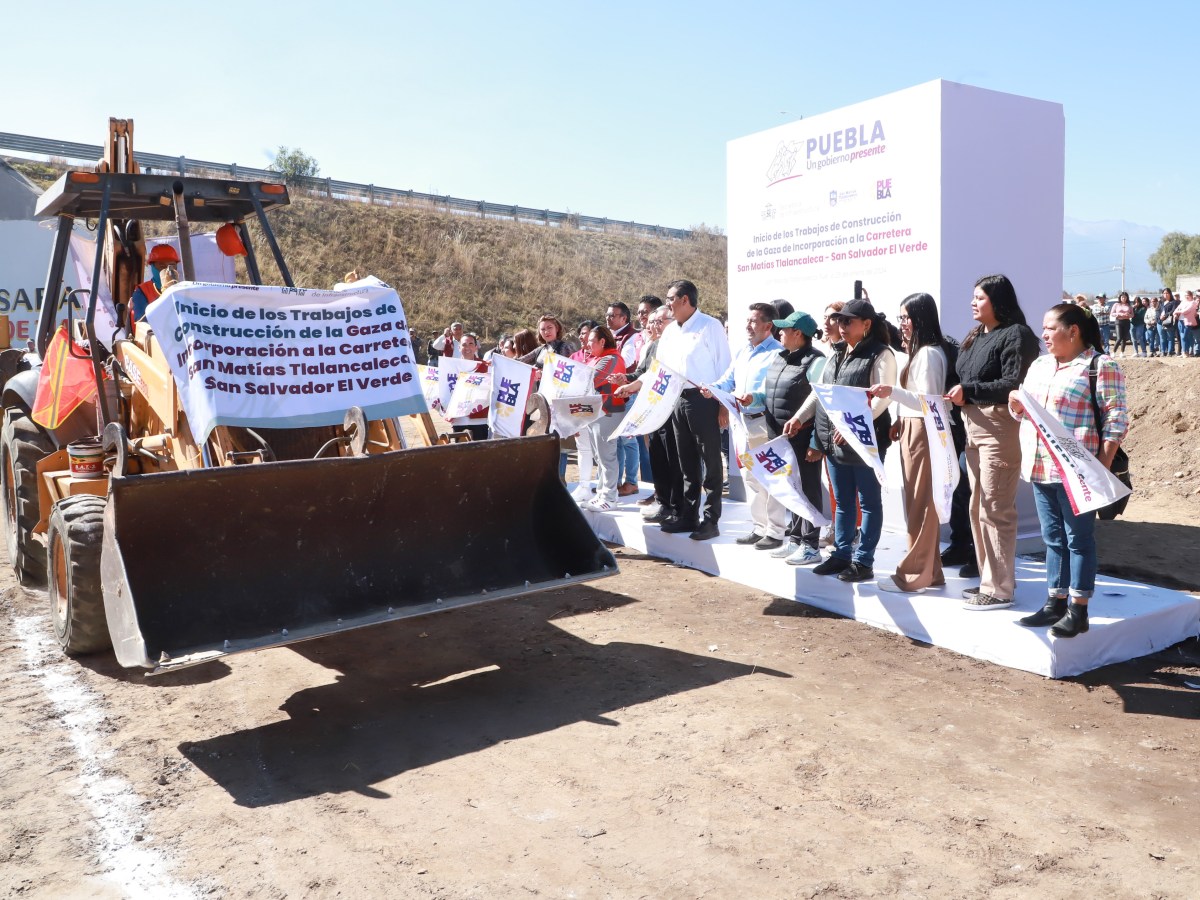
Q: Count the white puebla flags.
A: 12